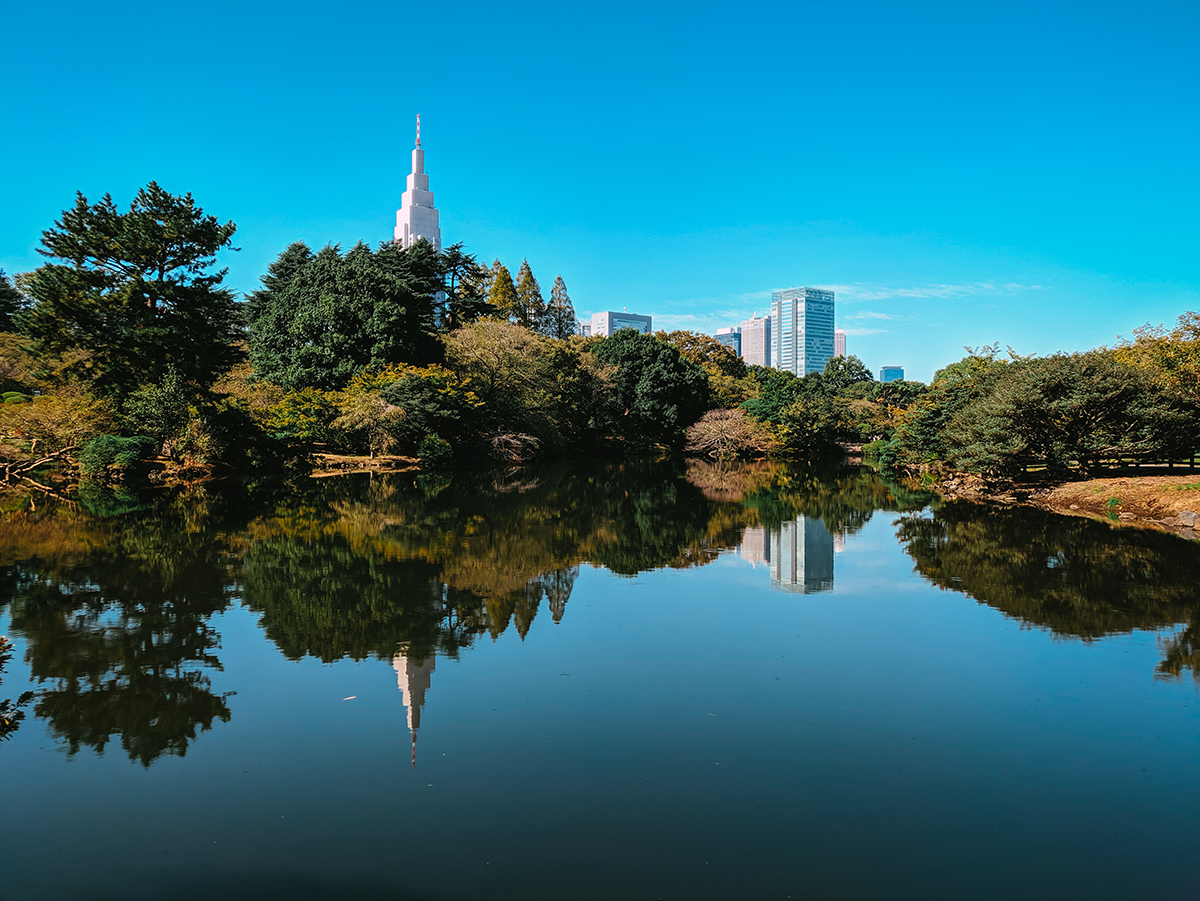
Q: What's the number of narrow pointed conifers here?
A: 3